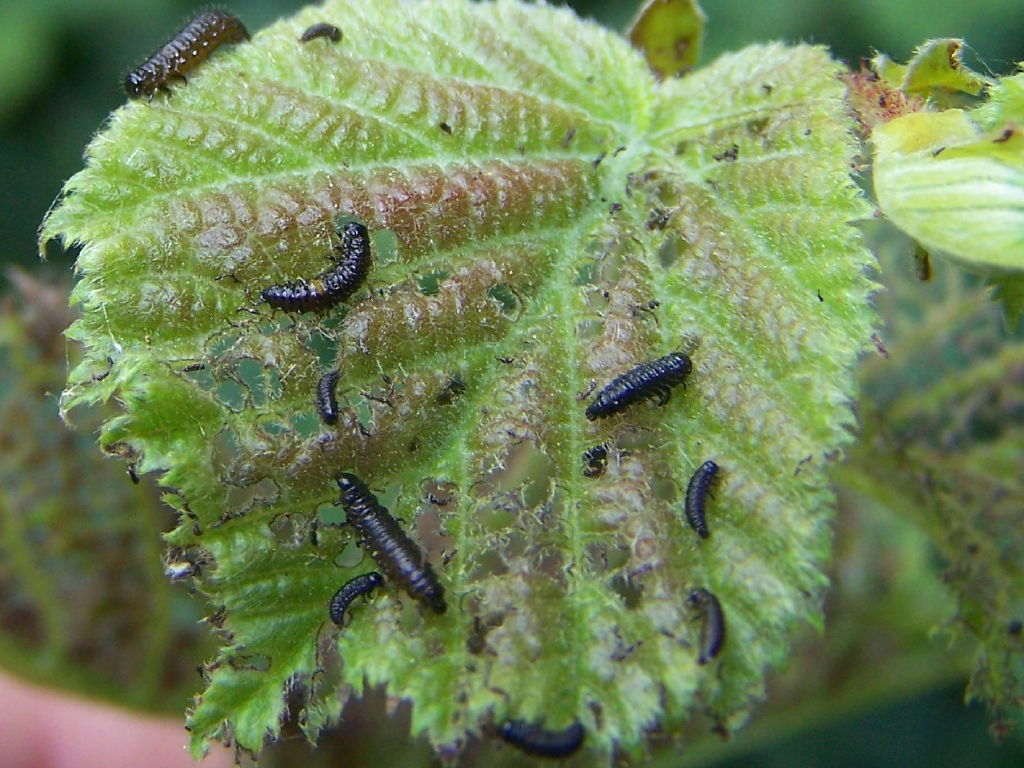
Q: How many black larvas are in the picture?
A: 11